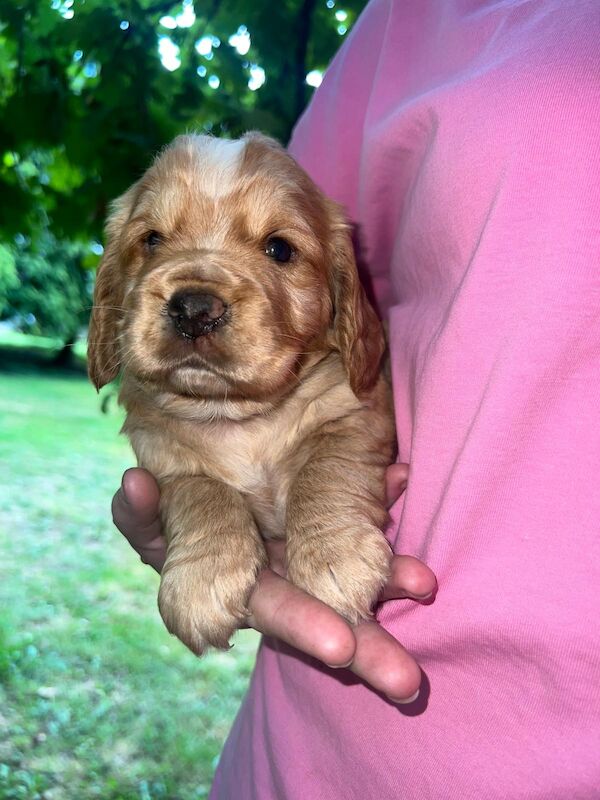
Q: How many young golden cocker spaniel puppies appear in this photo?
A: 1